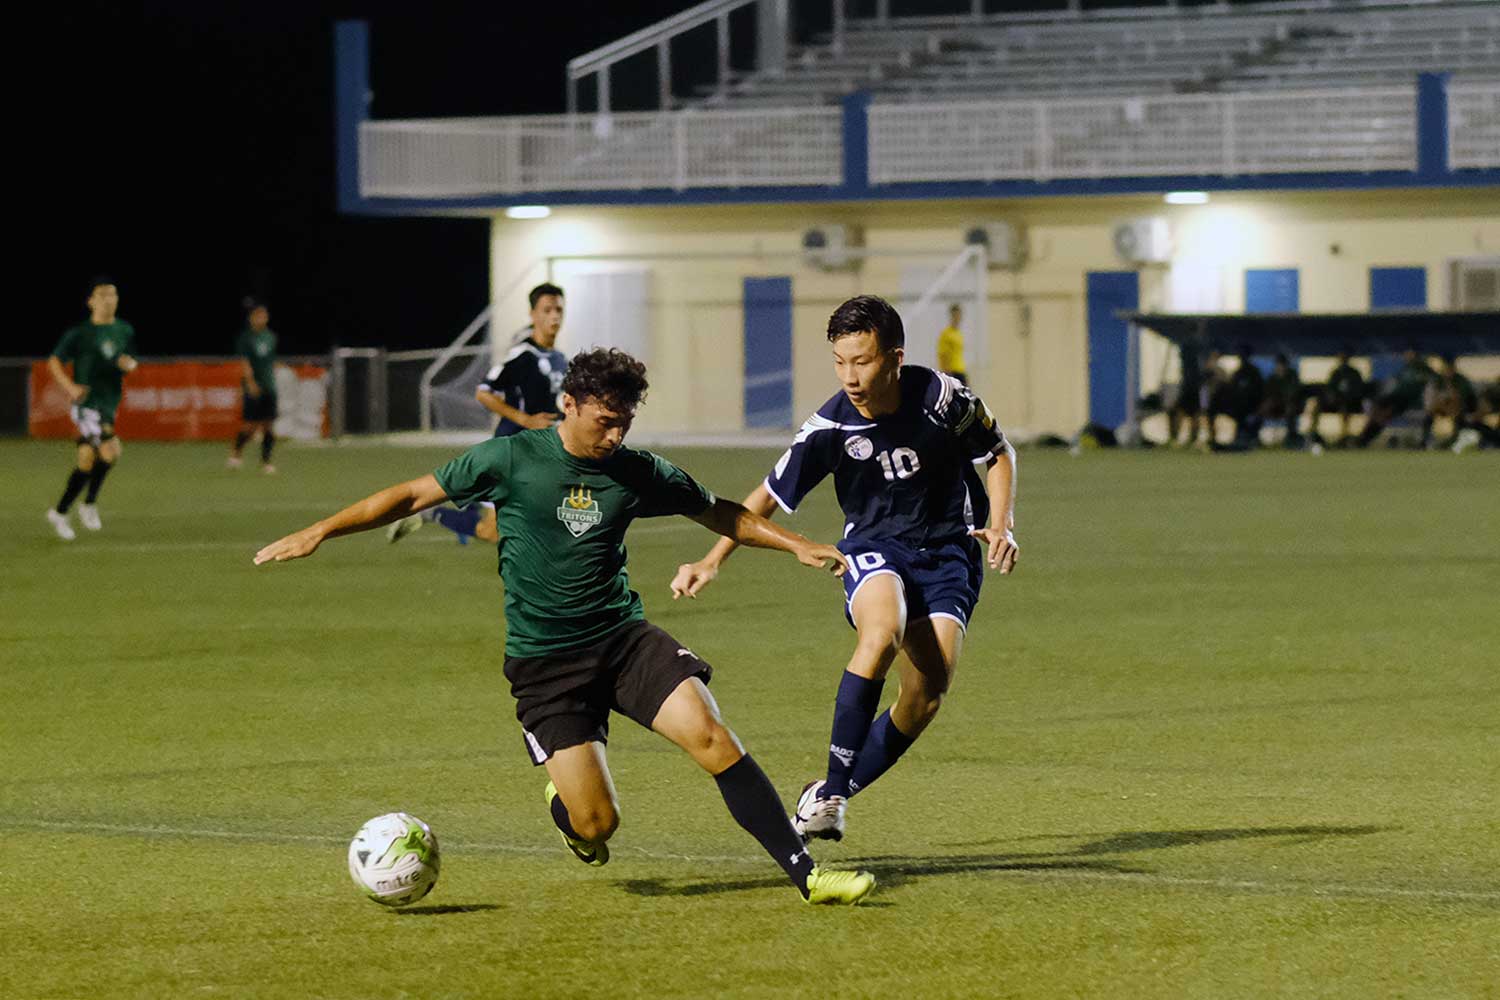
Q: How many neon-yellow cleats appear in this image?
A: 2